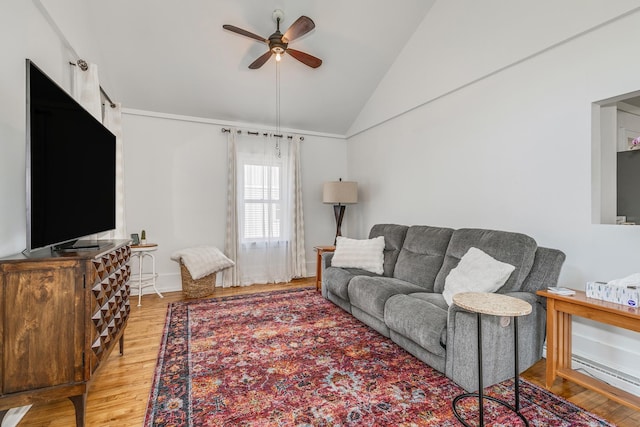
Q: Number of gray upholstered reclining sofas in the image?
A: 1